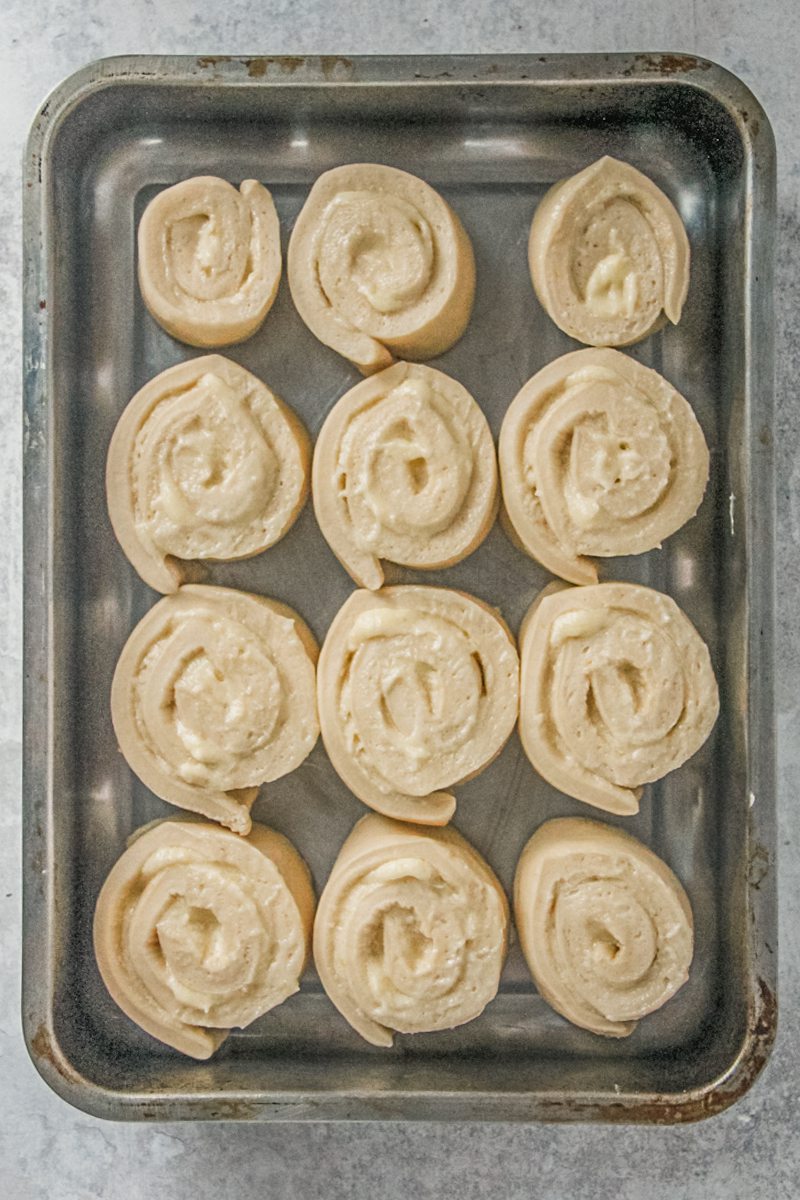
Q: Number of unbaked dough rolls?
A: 12